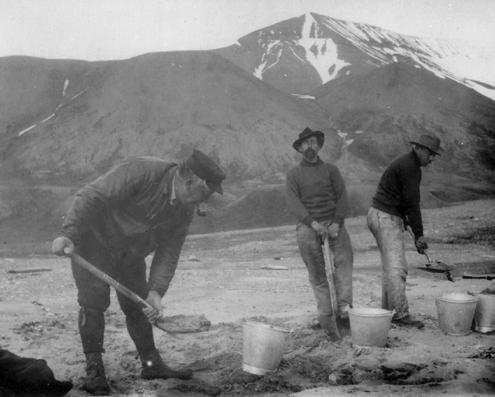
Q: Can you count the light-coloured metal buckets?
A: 4